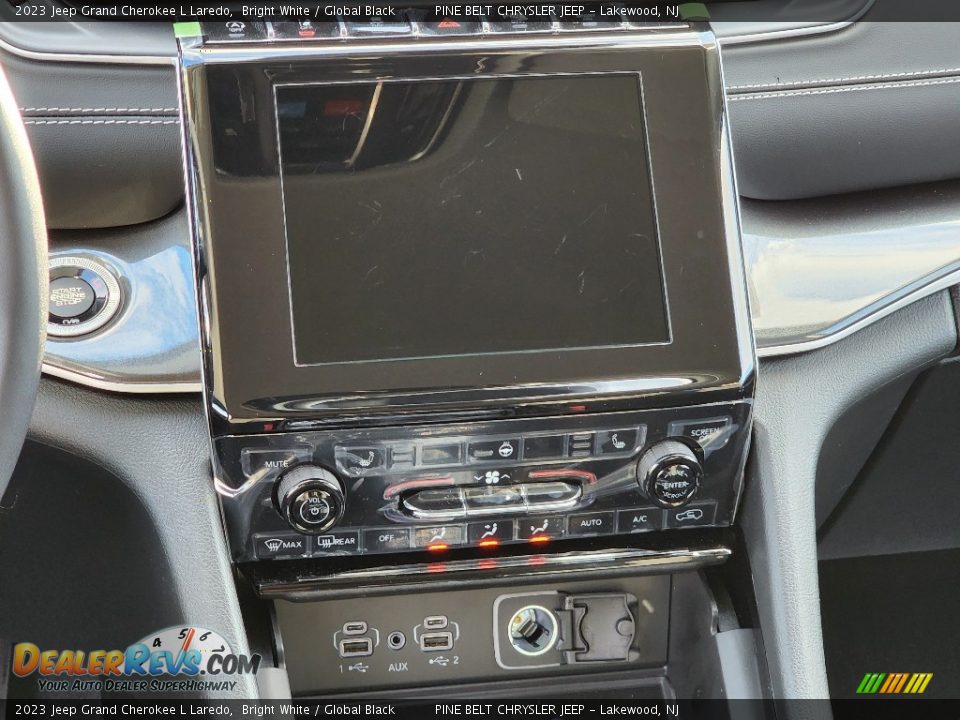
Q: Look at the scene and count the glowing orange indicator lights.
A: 3